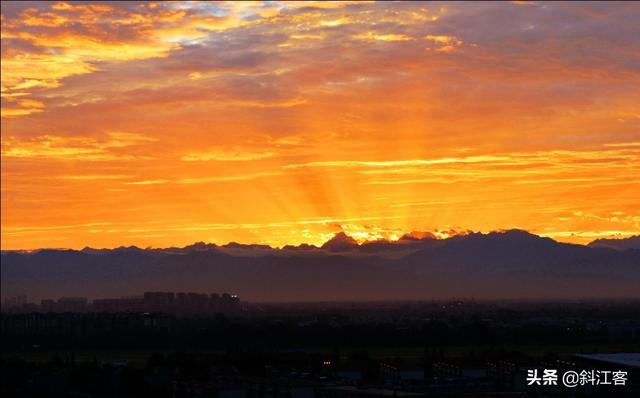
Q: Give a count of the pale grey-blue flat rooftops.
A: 1